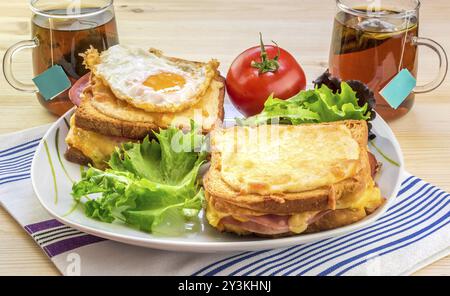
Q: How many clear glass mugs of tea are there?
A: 2